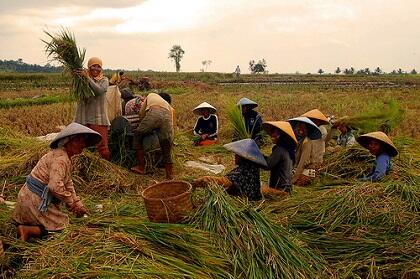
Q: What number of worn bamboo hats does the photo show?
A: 8